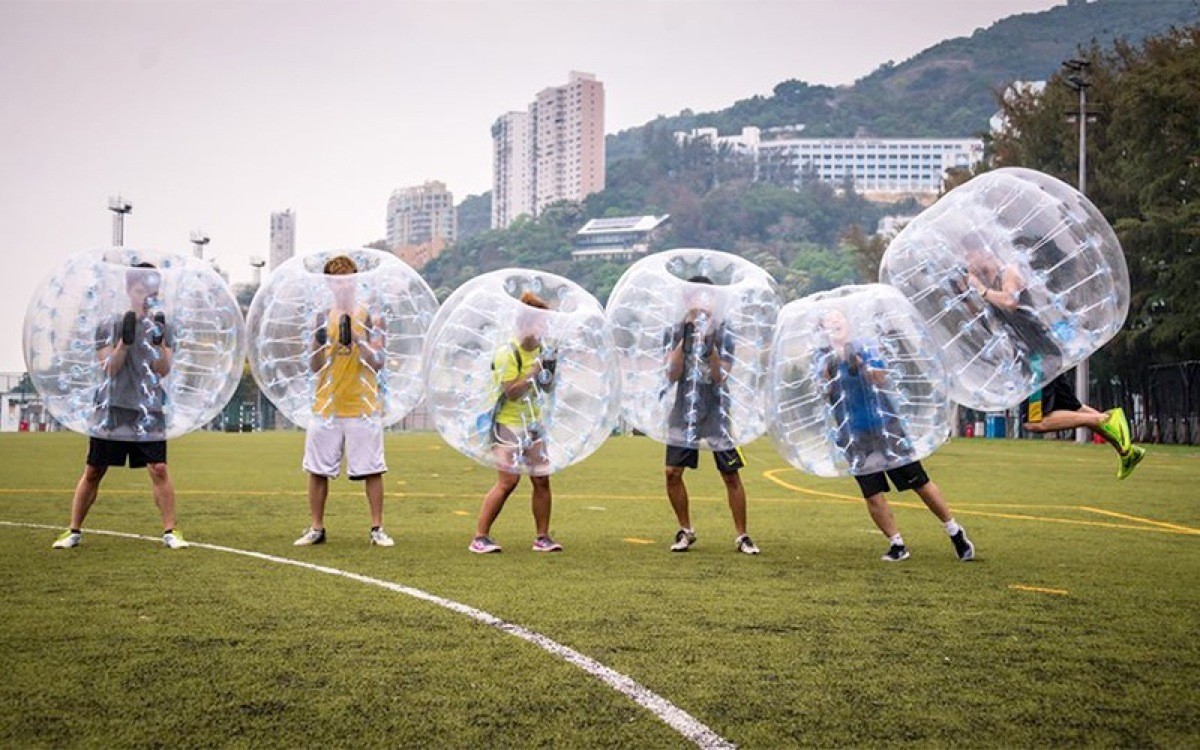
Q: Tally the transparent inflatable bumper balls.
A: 6